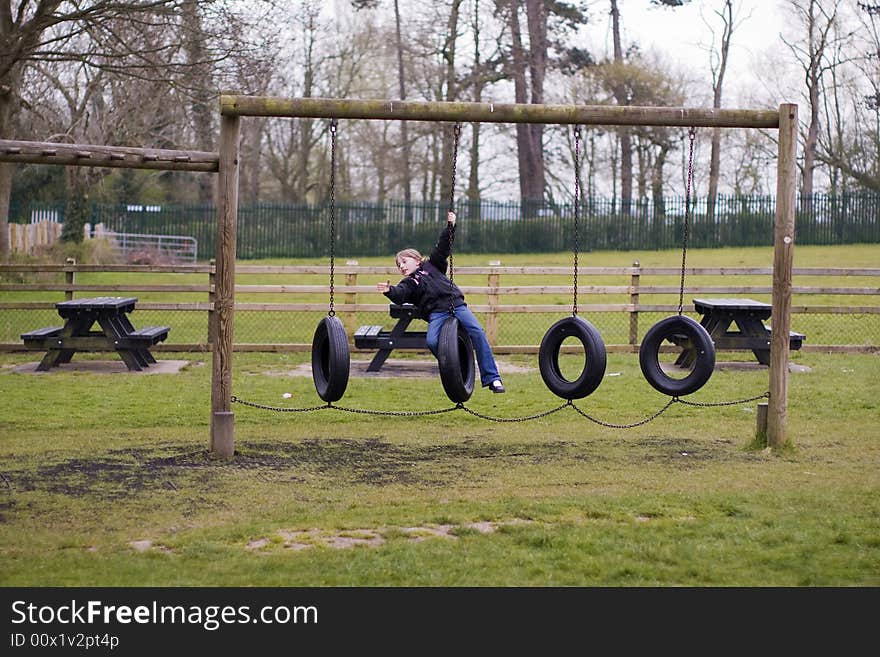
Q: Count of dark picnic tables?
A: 3